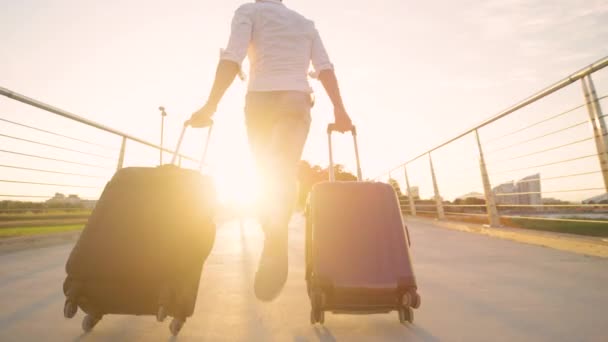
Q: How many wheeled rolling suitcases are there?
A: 2